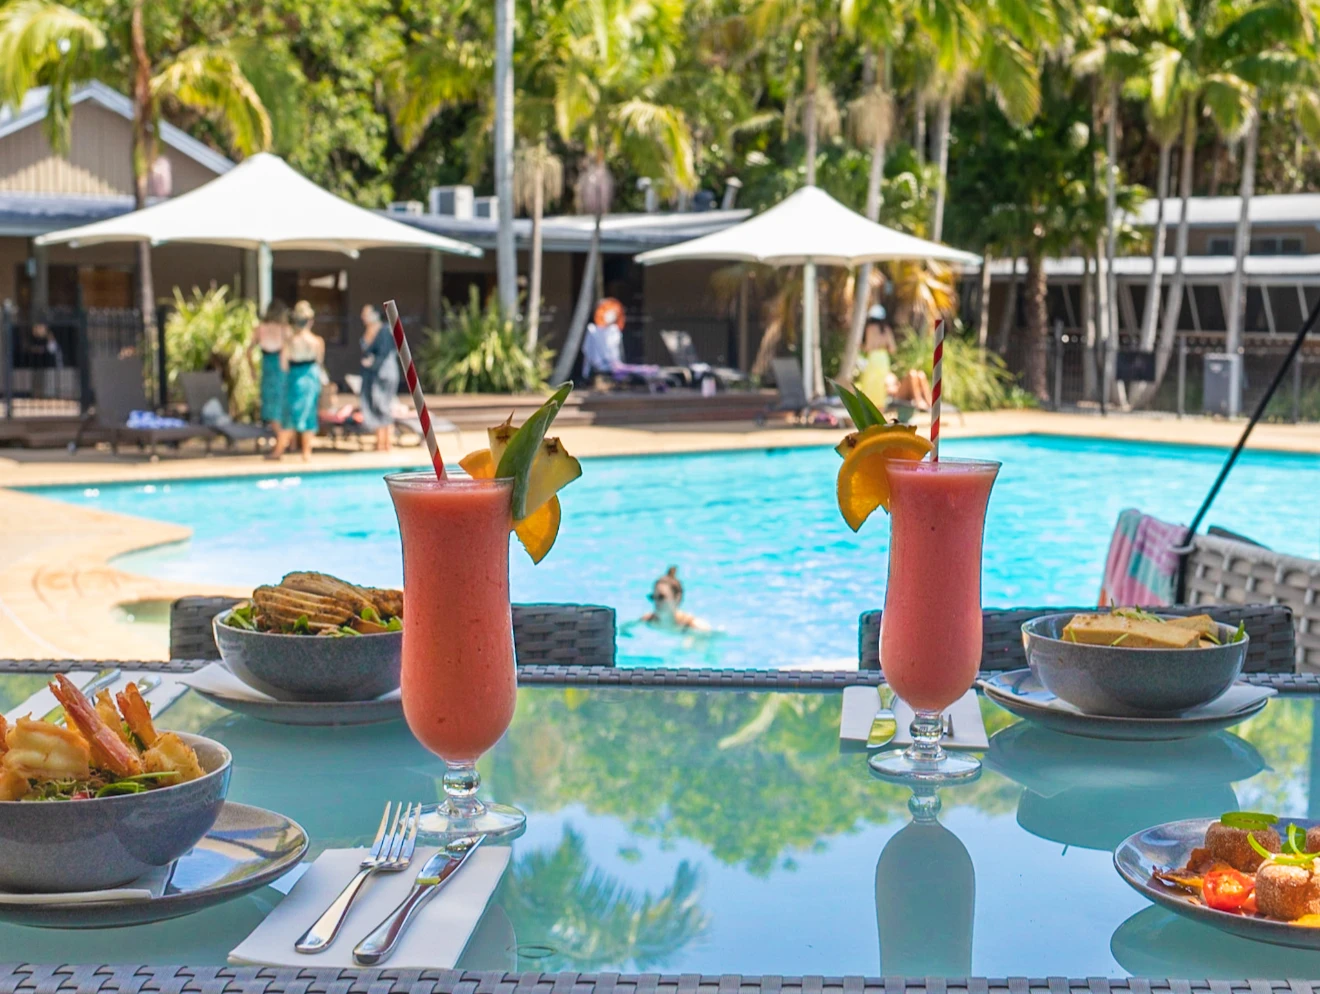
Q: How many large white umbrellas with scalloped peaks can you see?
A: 2